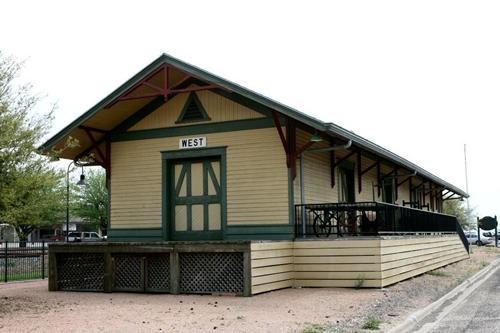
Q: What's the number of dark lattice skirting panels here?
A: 4